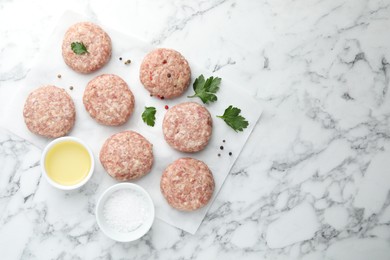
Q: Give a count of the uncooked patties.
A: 7